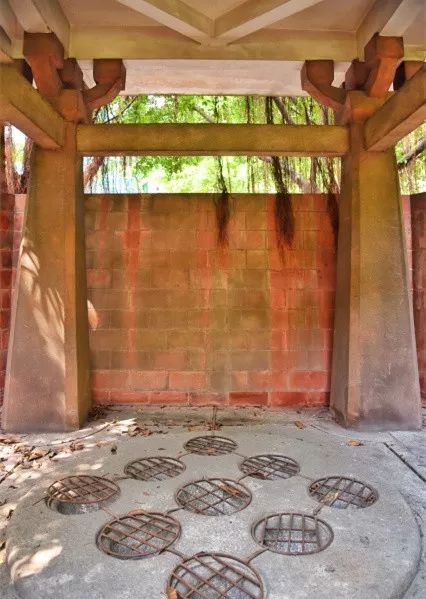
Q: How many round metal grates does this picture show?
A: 9